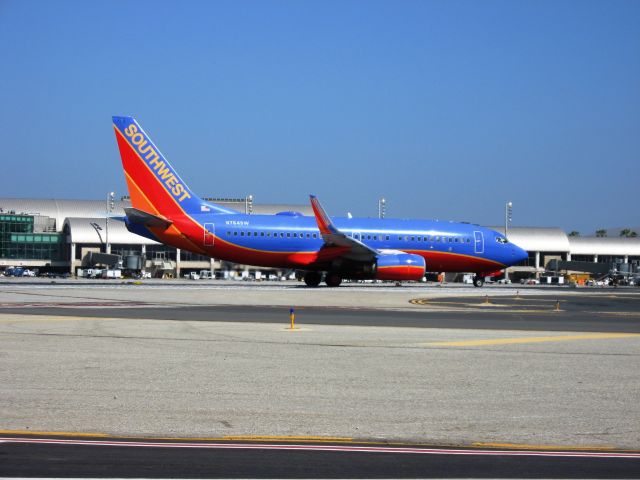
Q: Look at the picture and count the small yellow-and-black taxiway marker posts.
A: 4